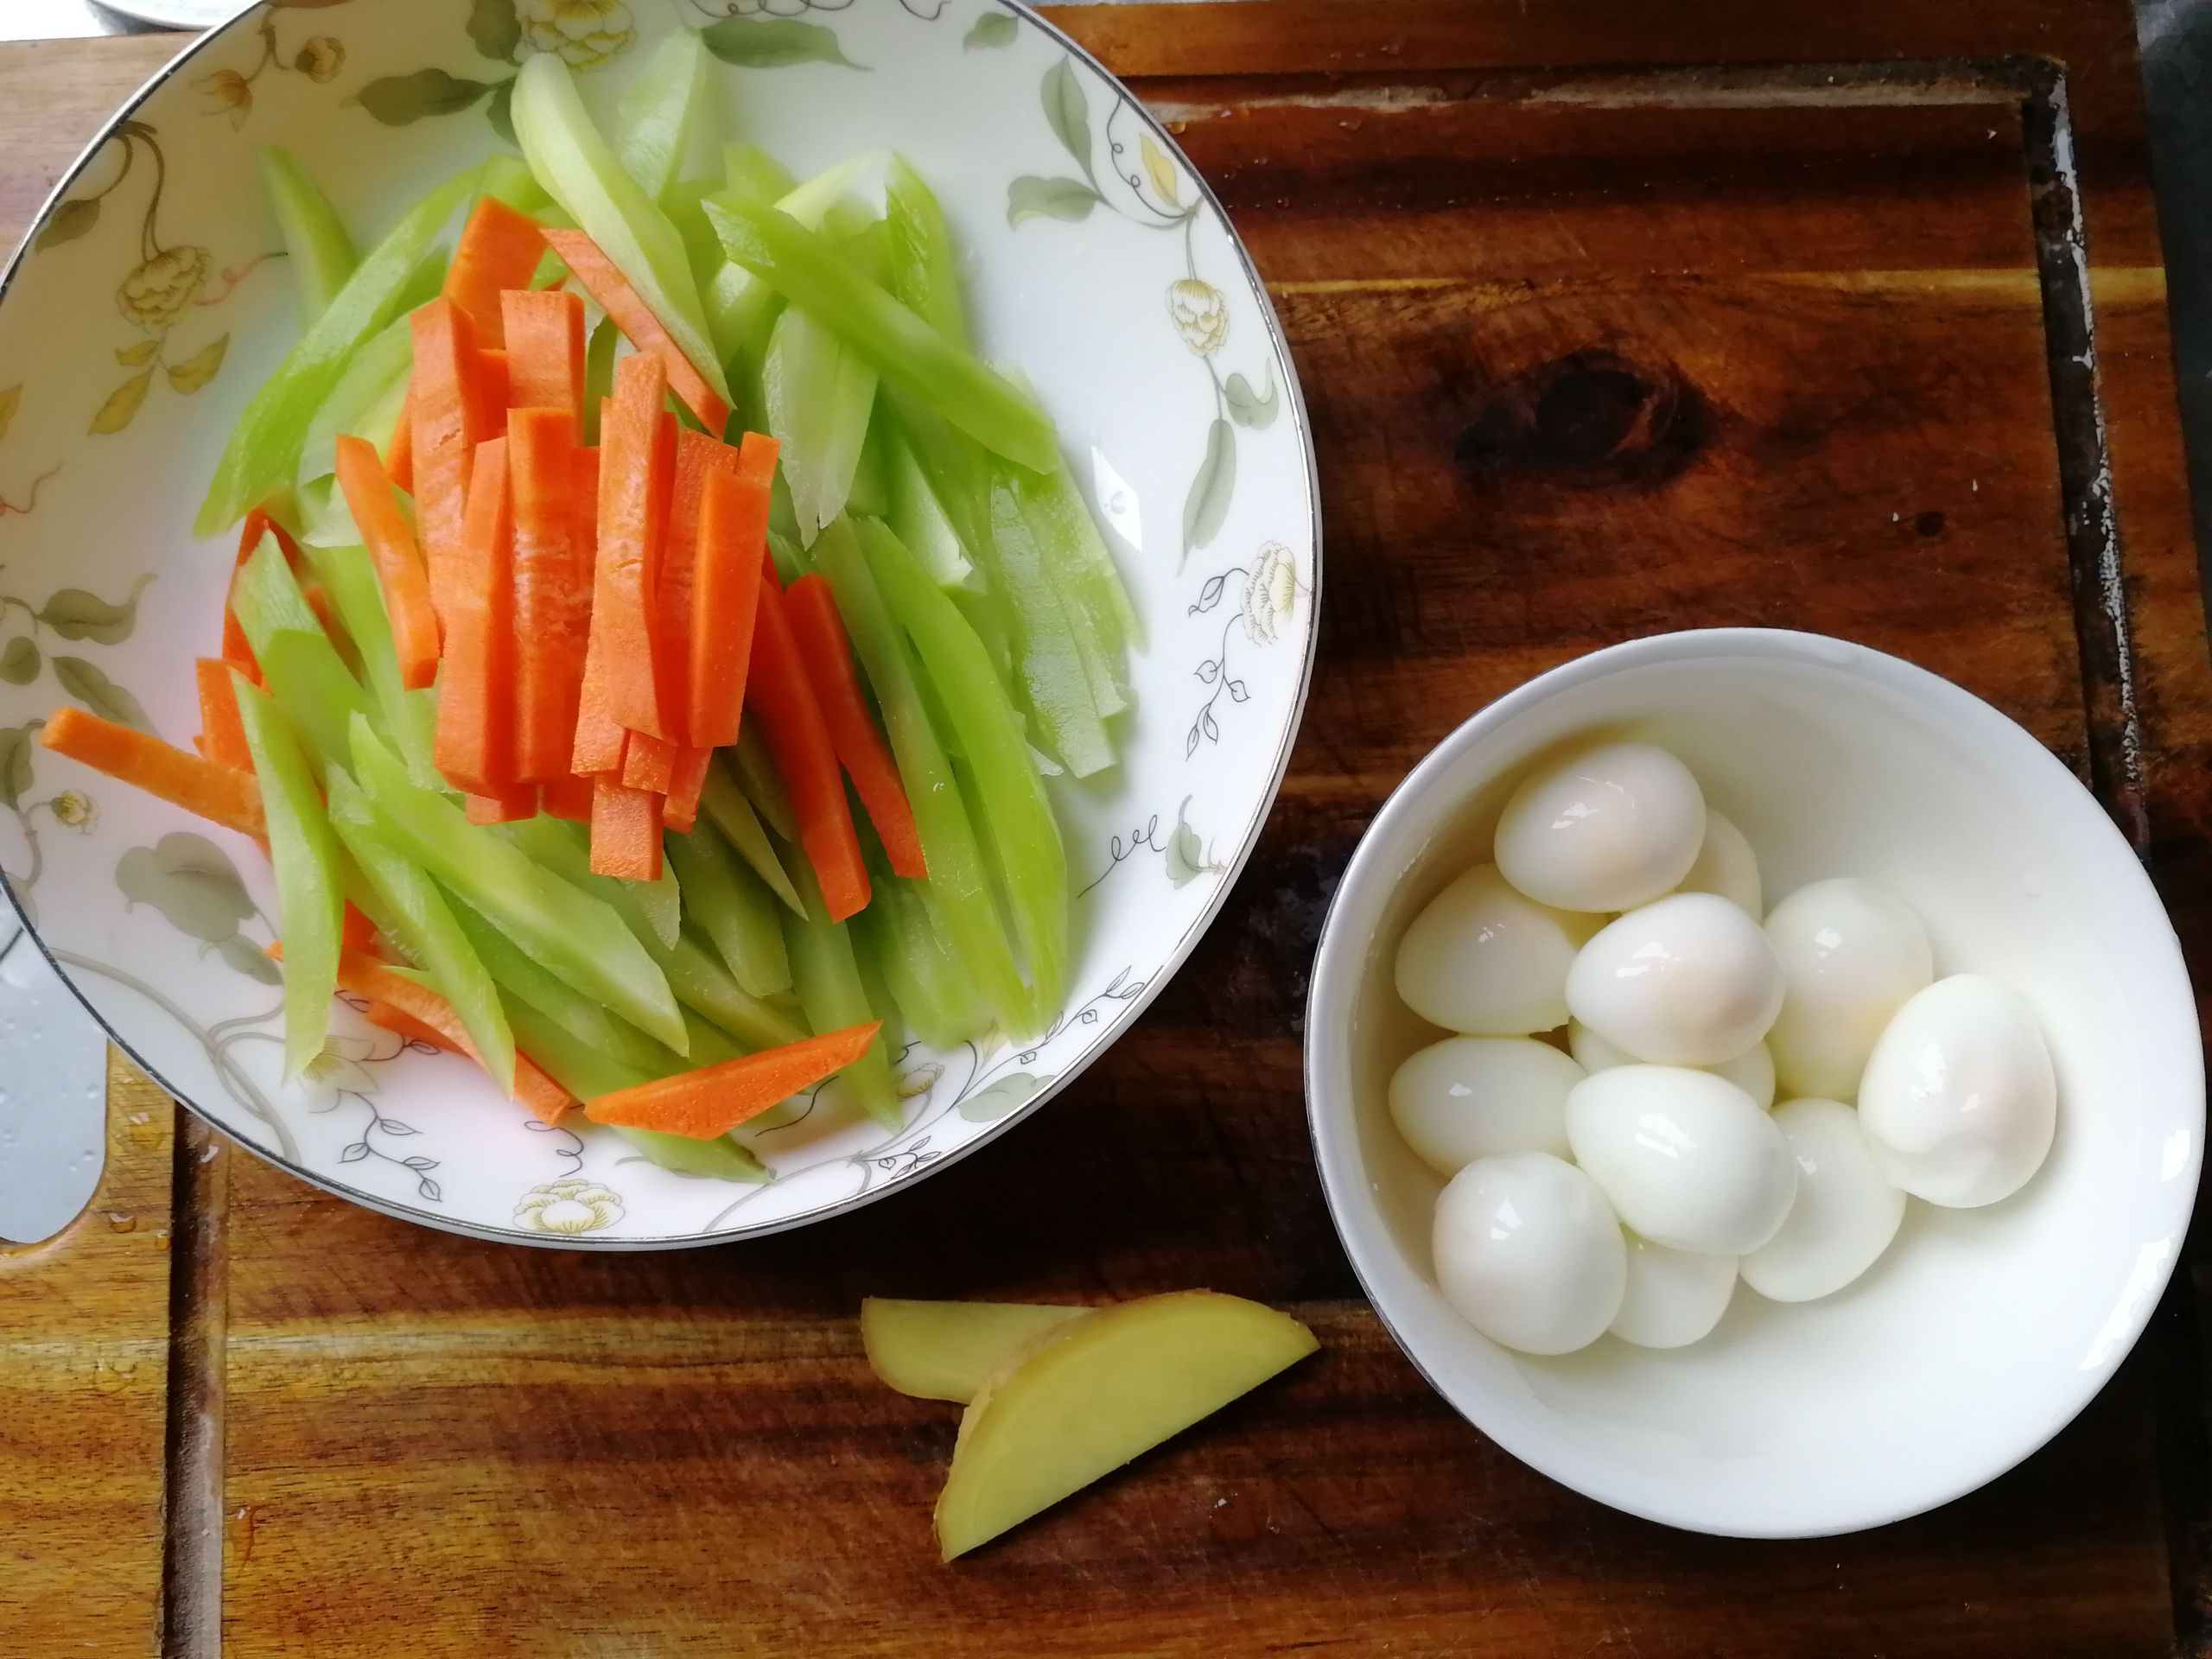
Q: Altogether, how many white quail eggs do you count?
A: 12